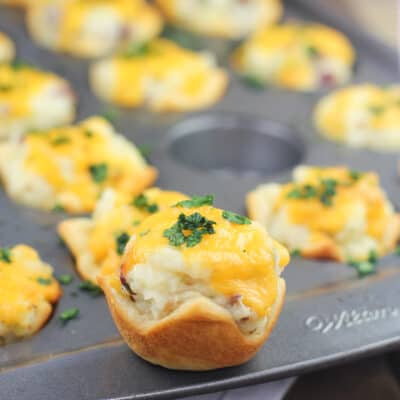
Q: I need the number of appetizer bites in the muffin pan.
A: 12